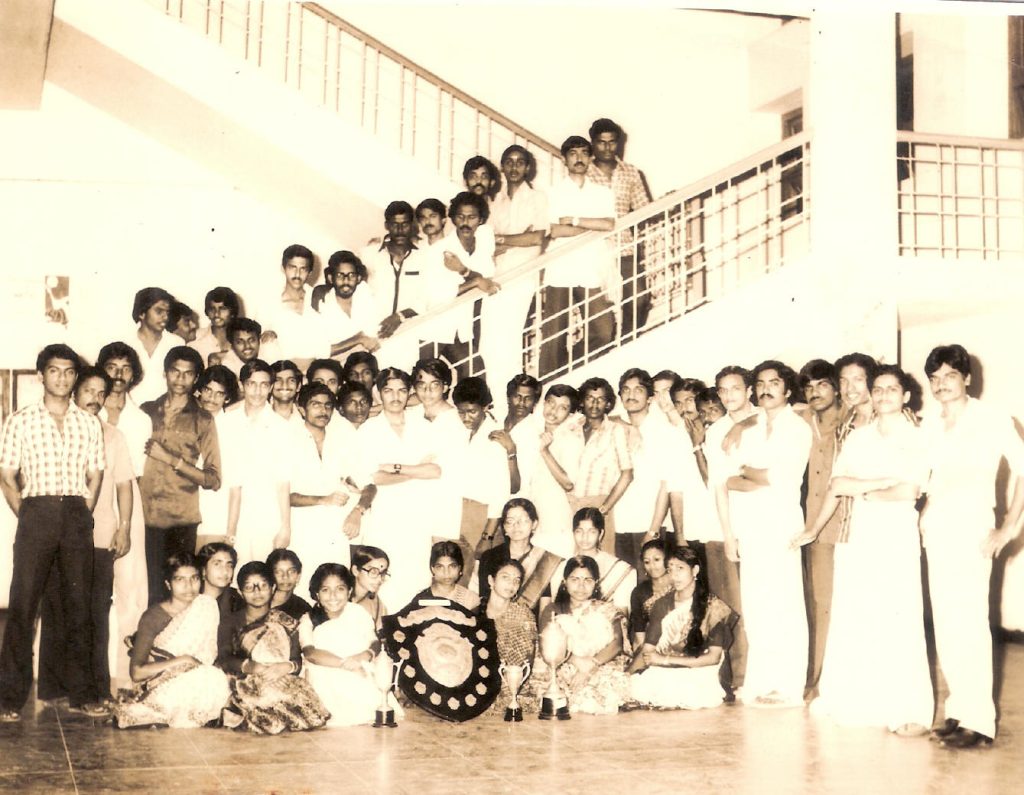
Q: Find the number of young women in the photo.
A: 13